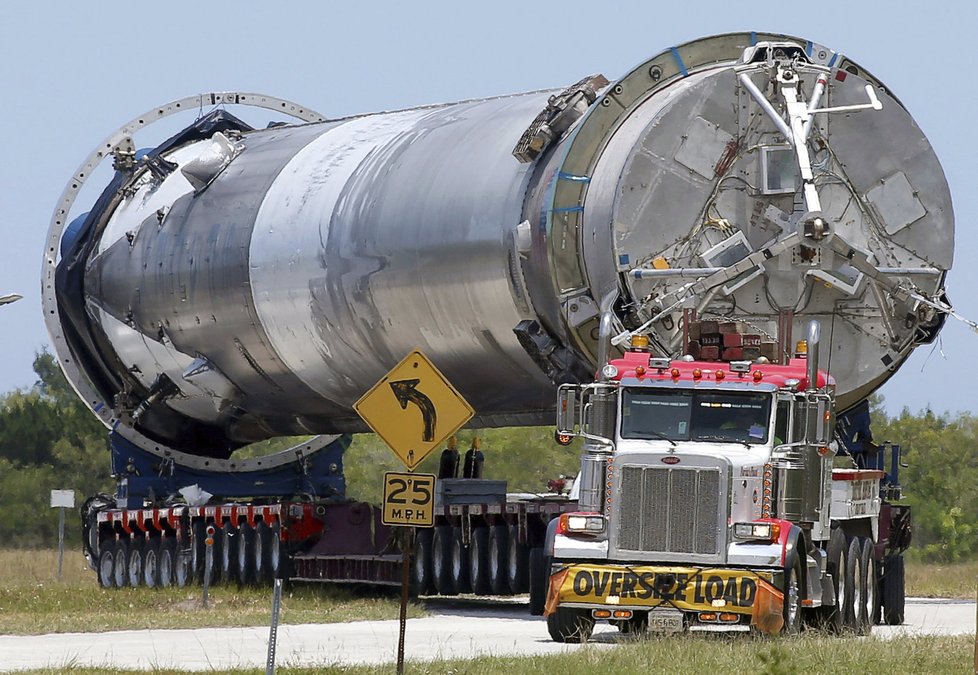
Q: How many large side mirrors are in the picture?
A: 2